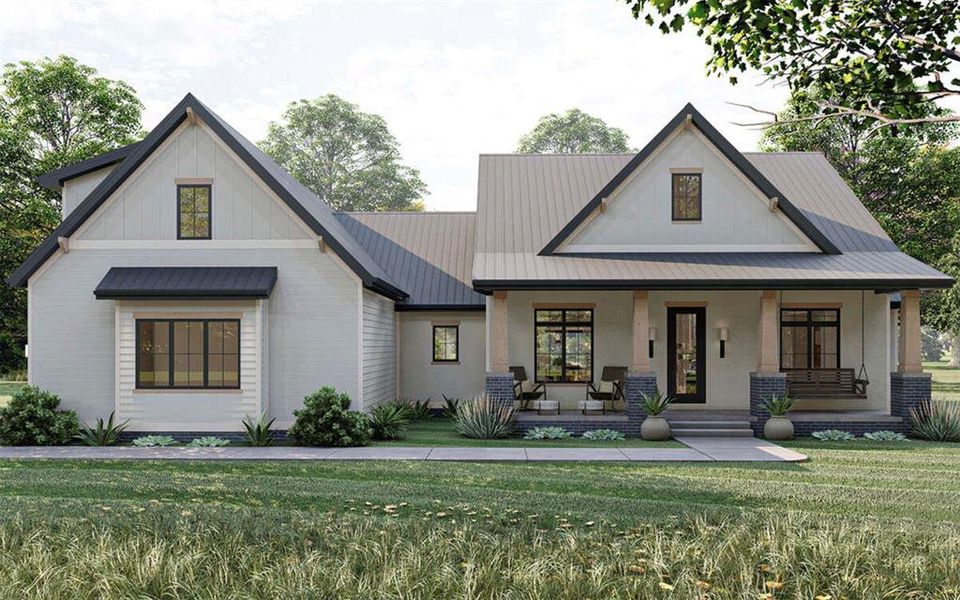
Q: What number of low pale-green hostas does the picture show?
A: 6